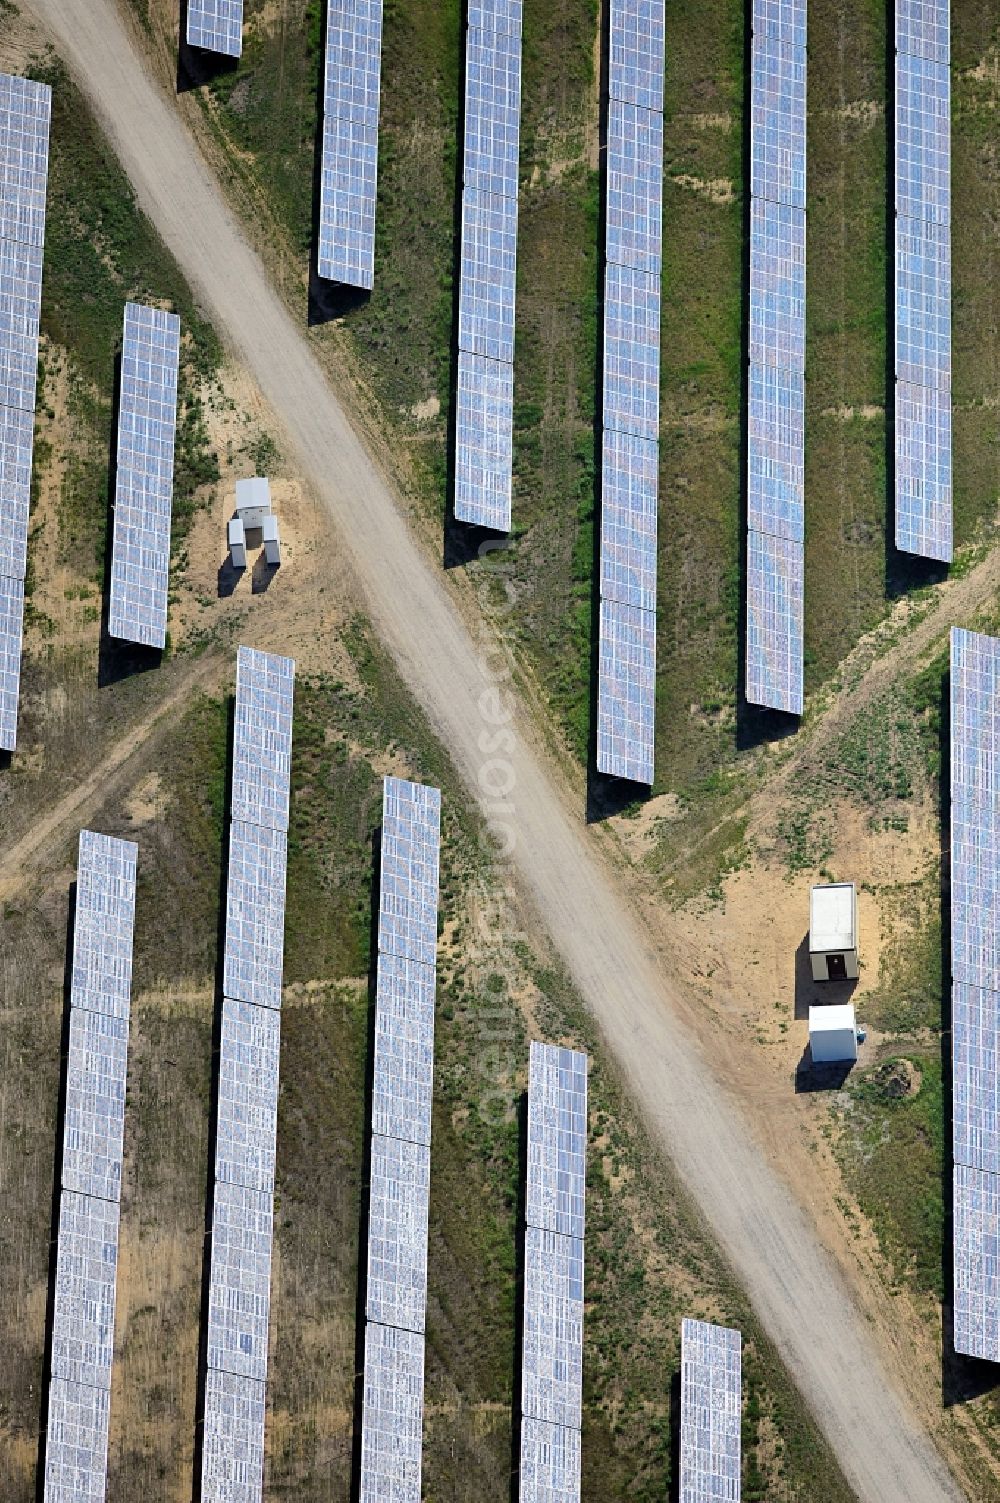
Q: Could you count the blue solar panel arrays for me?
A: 14